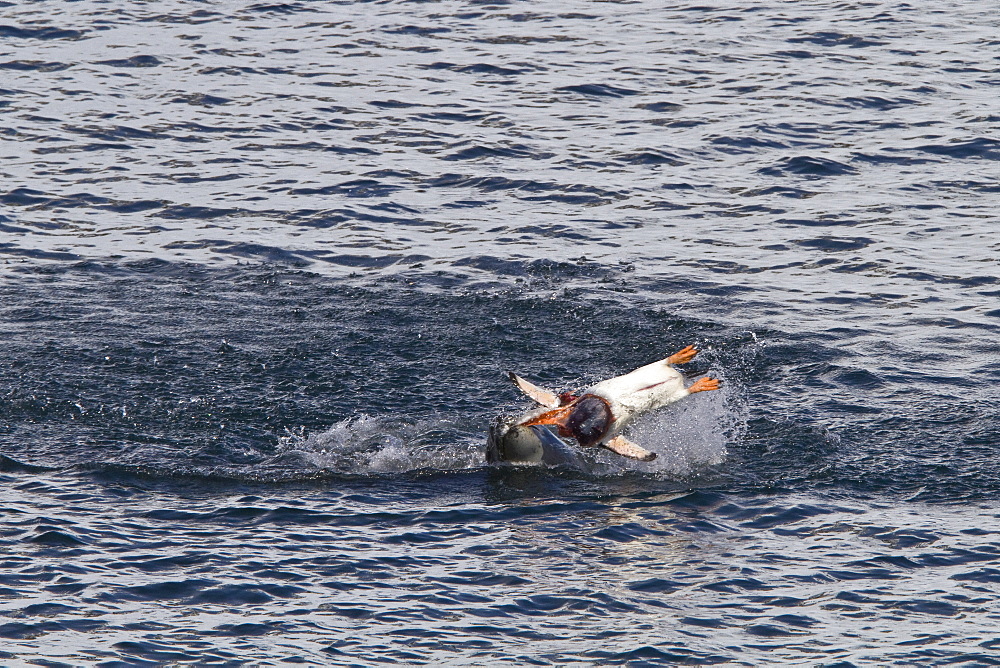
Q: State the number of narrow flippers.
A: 2